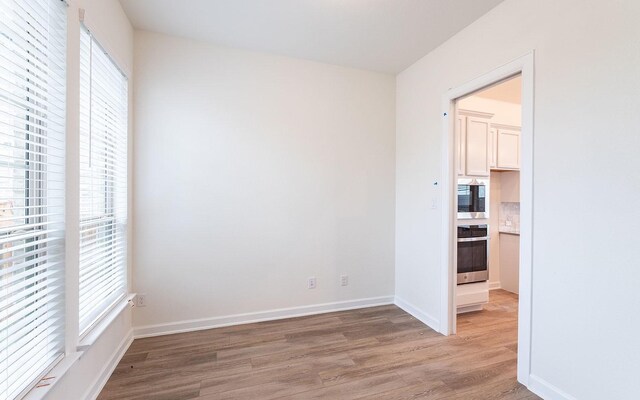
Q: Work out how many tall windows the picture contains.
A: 2